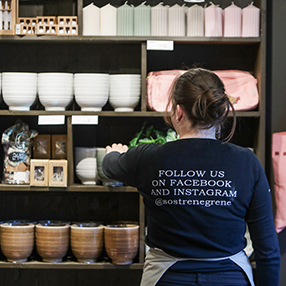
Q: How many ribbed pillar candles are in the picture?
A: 10